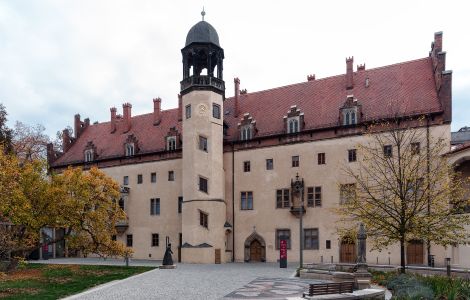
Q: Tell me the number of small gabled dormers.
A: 6